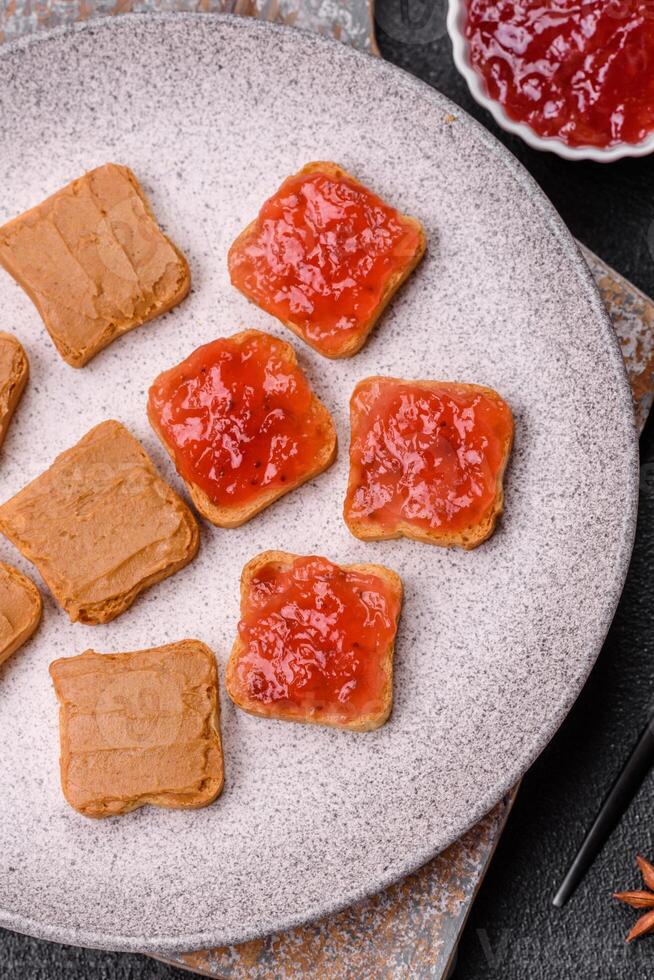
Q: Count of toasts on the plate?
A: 9